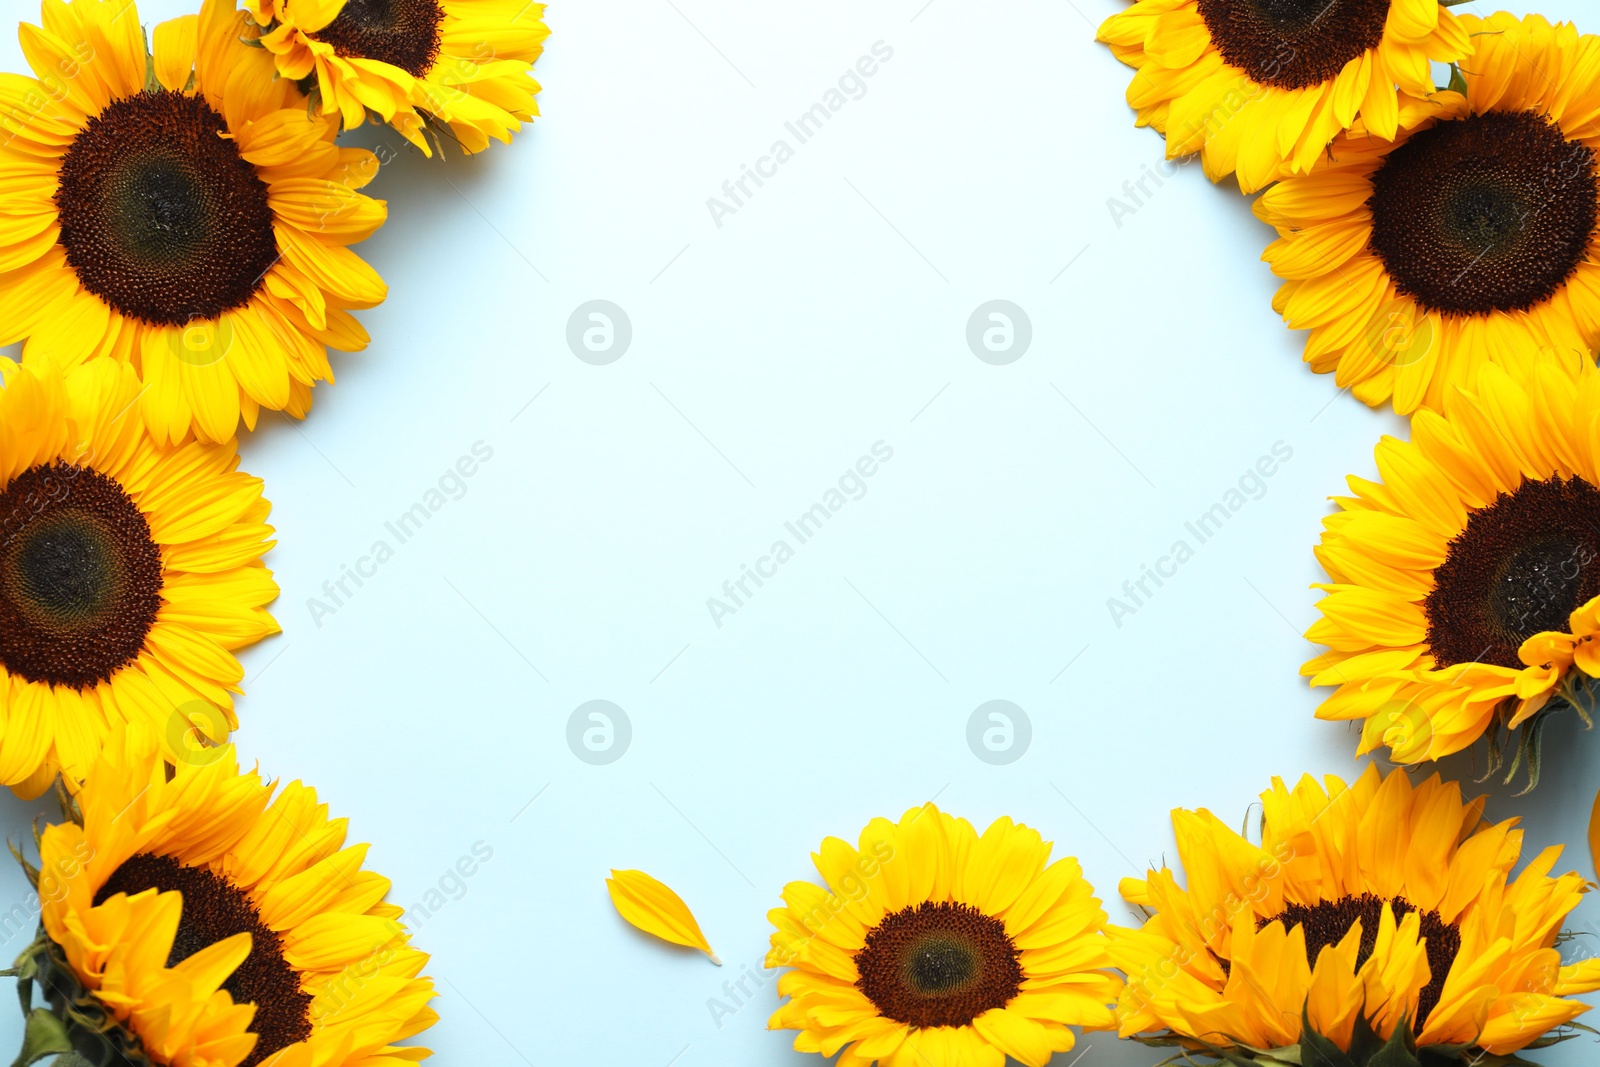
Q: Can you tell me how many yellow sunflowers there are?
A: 9